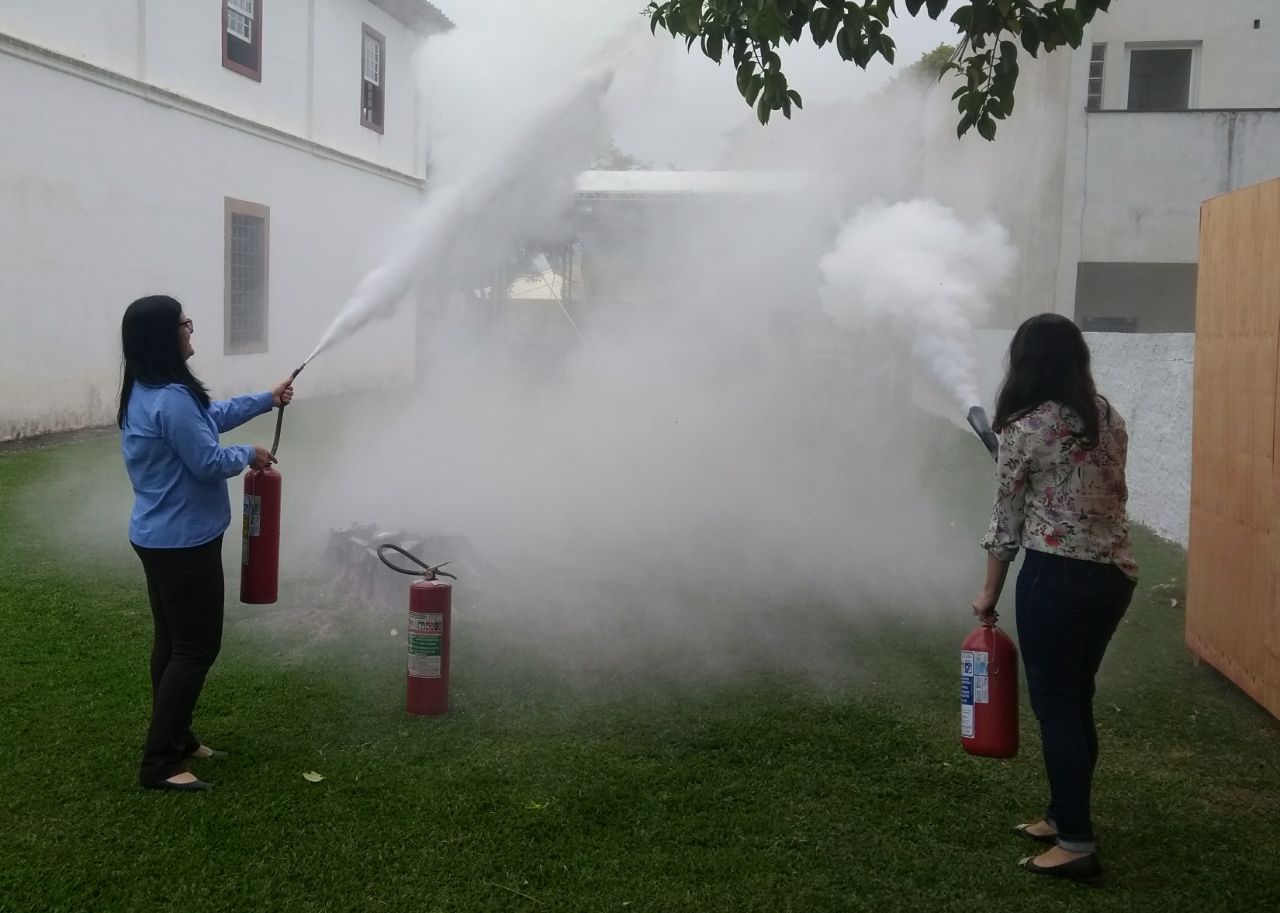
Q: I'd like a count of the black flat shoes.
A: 4